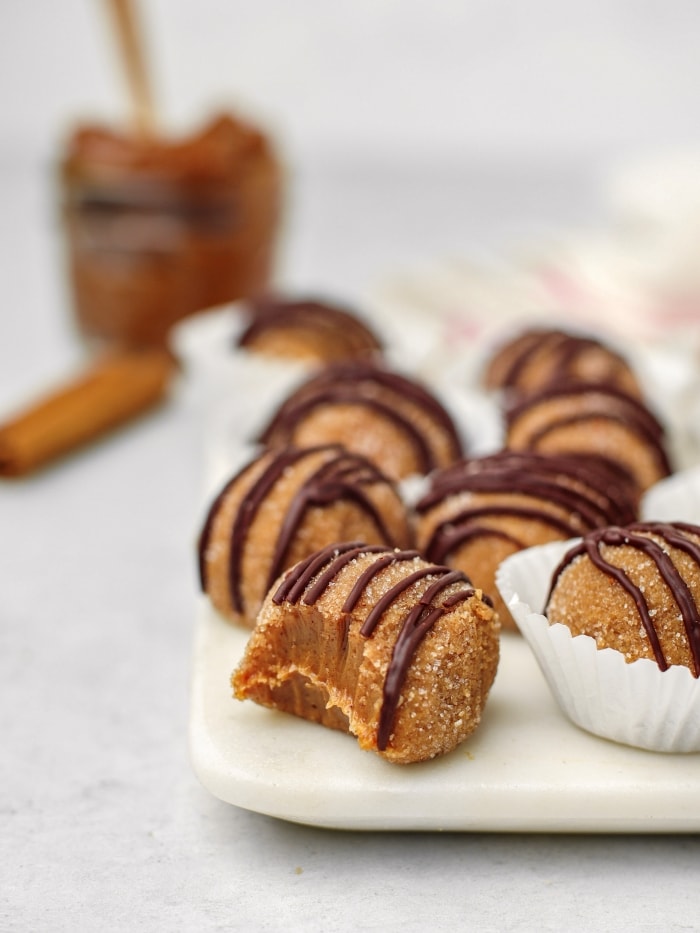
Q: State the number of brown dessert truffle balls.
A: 8